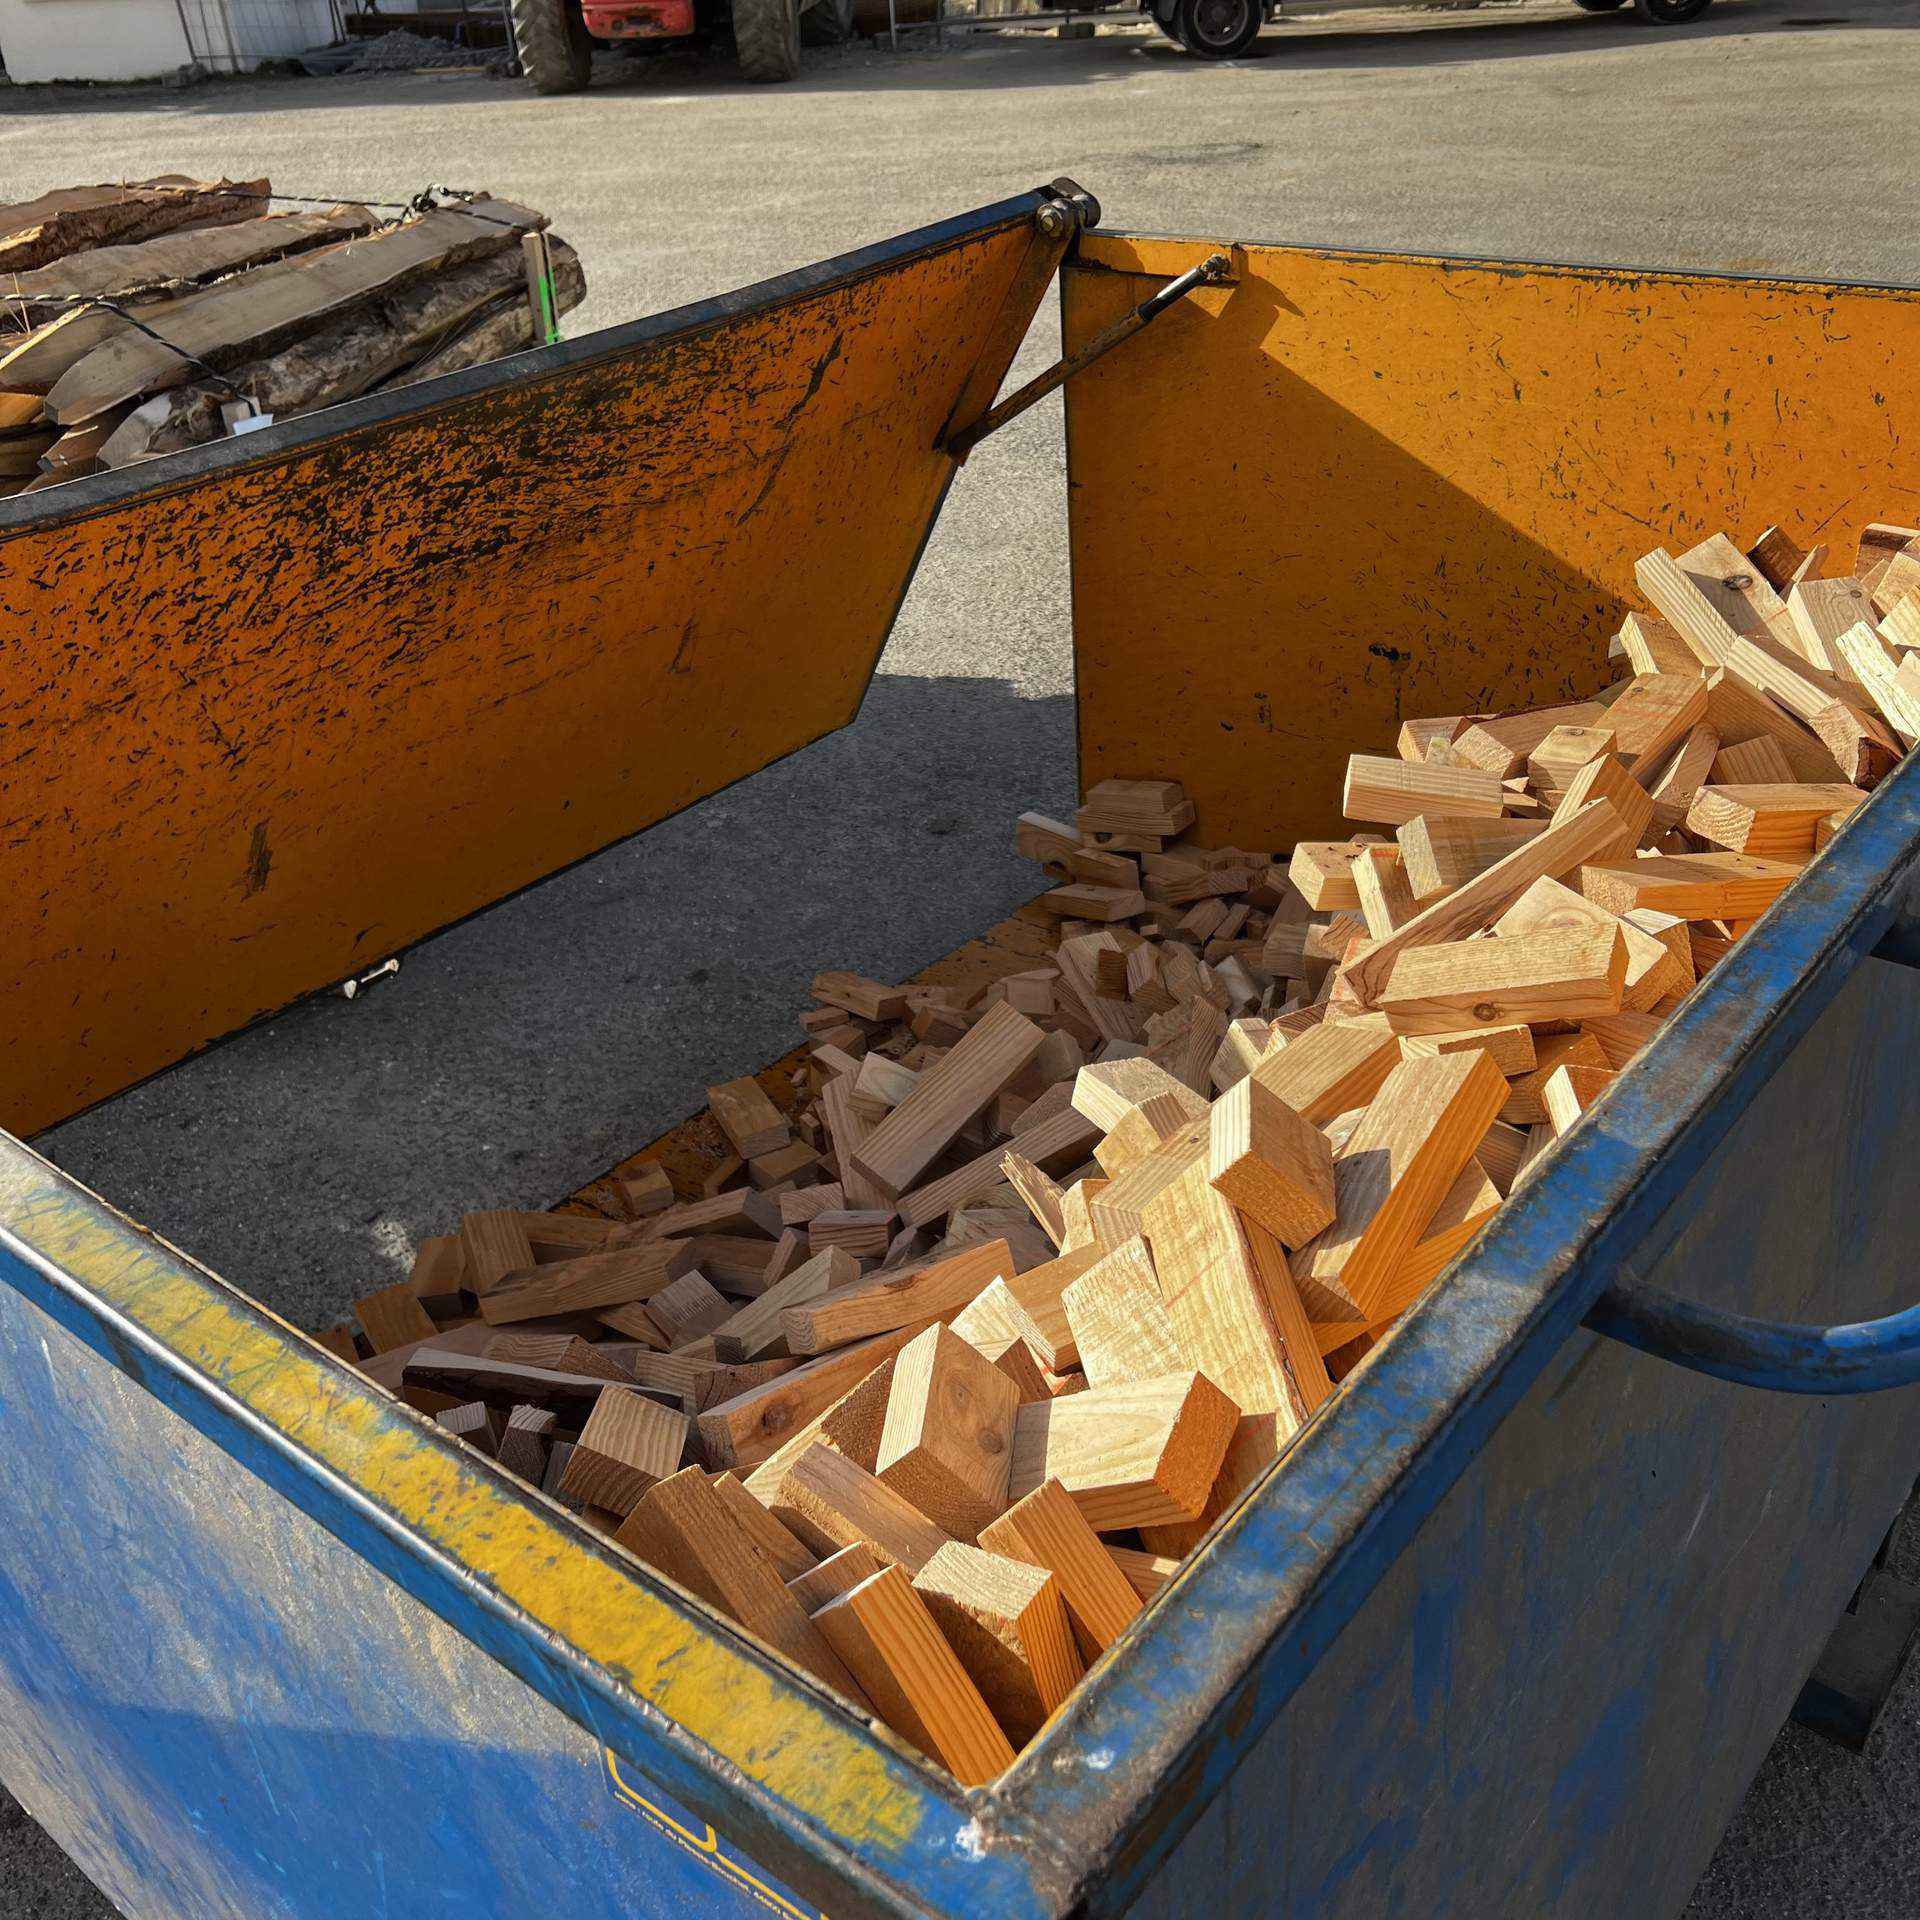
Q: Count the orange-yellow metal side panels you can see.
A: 2